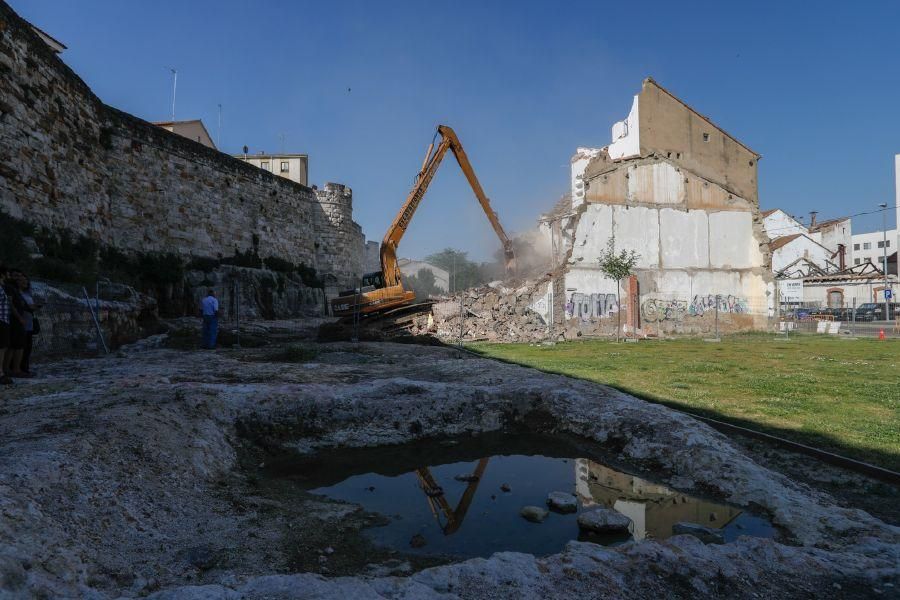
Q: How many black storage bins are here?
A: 0